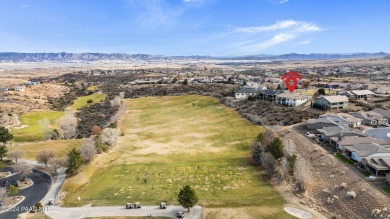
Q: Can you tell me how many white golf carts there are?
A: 4